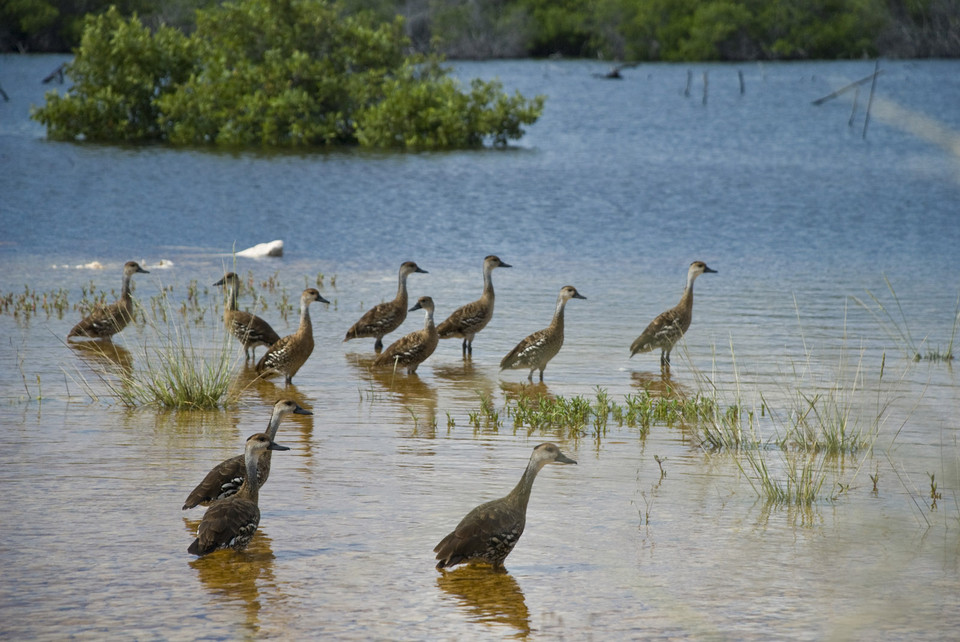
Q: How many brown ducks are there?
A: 11